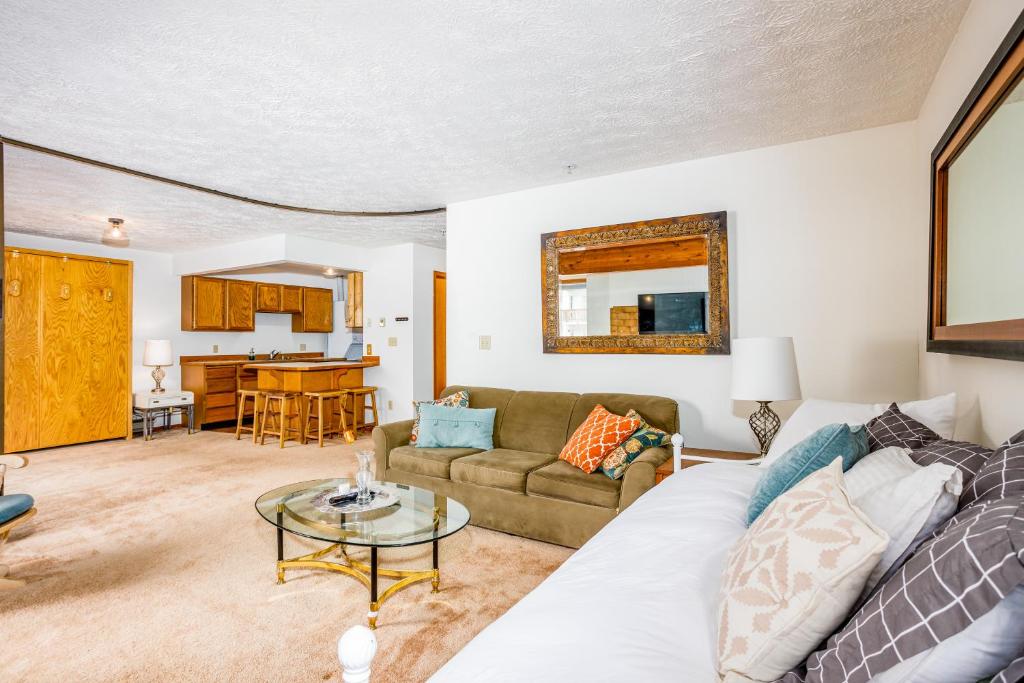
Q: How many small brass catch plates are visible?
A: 3